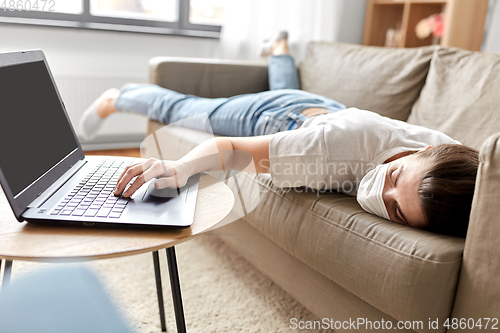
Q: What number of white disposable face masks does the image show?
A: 1